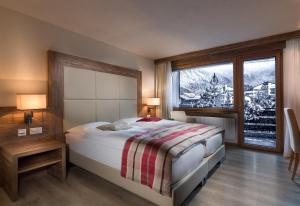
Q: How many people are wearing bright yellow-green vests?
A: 0